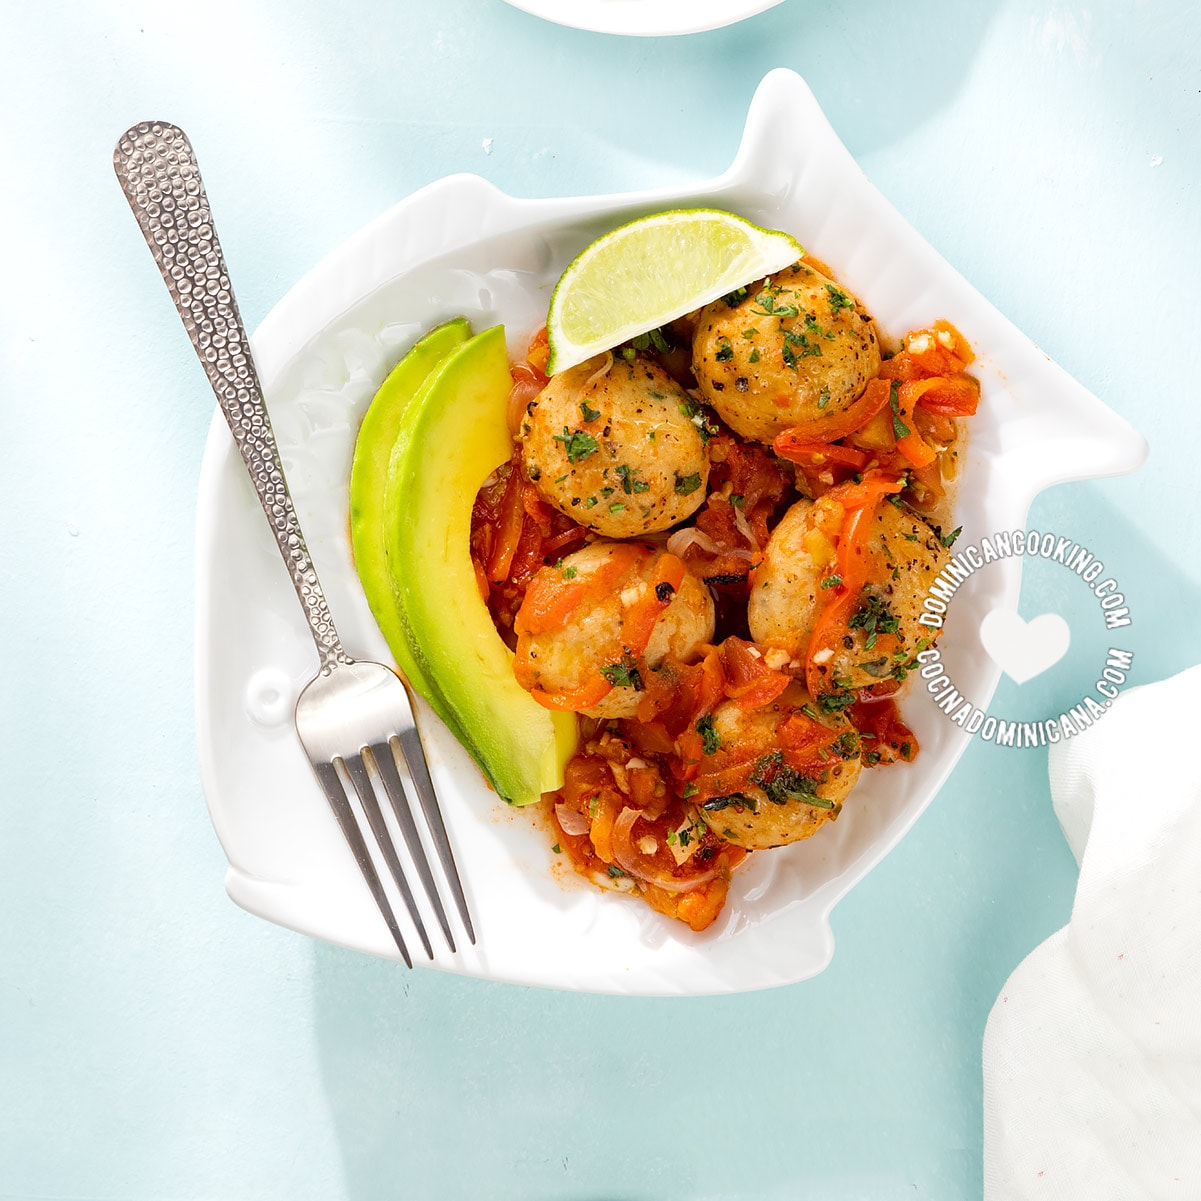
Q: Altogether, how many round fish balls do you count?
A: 5